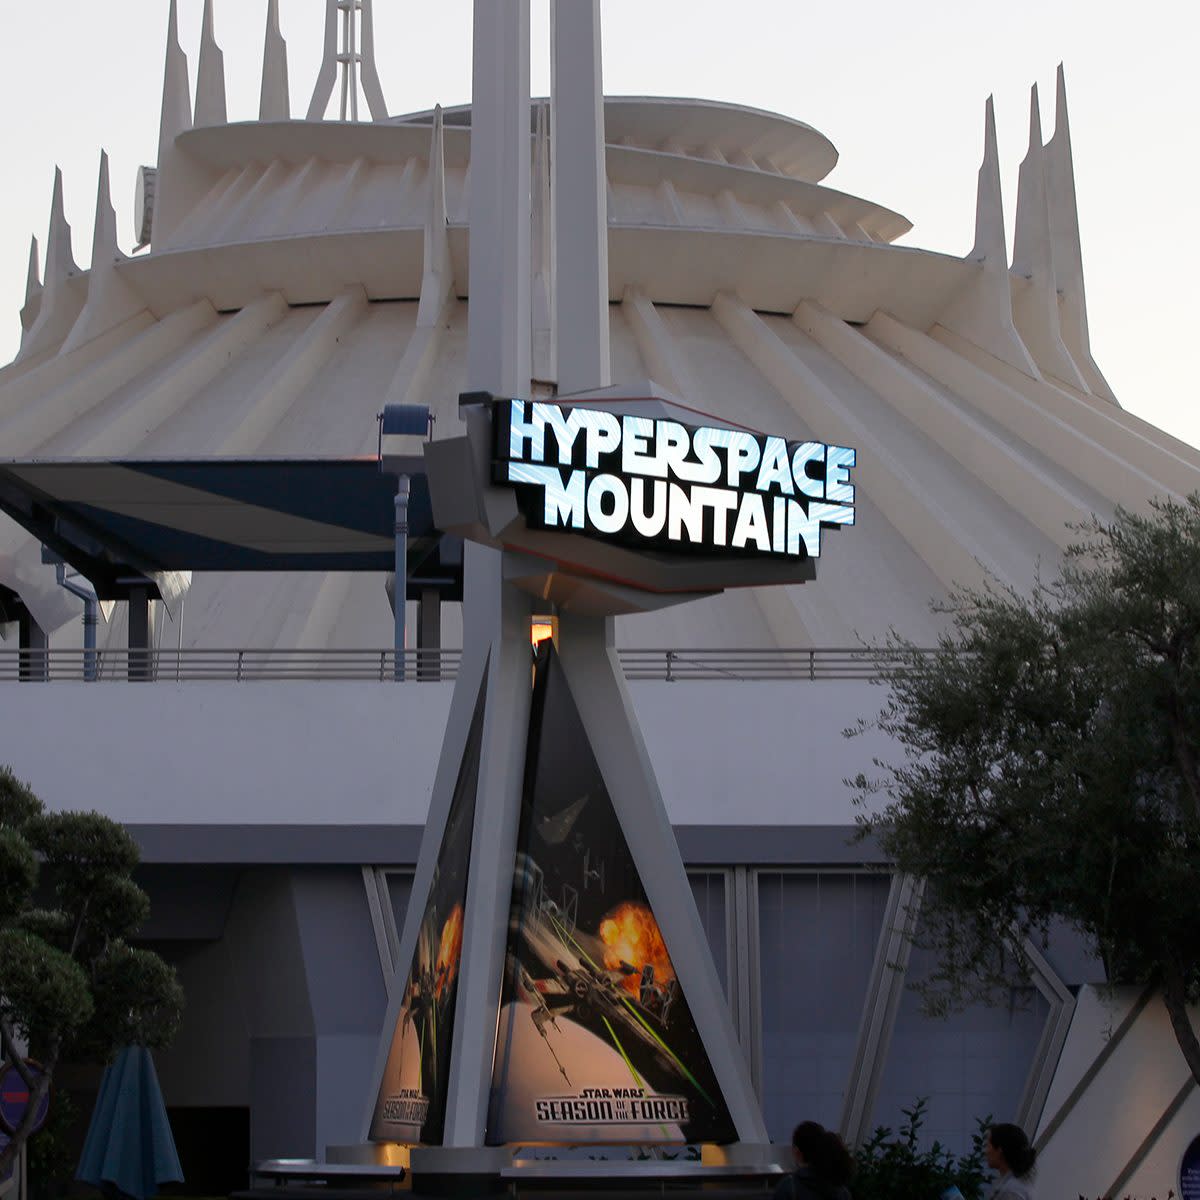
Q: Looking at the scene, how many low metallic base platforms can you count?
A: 2